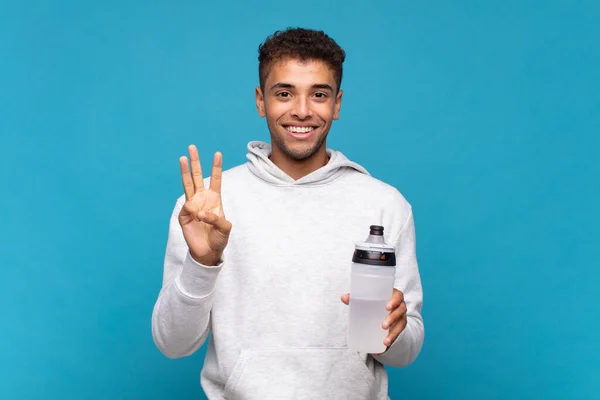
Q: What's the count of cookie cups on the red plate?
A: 0